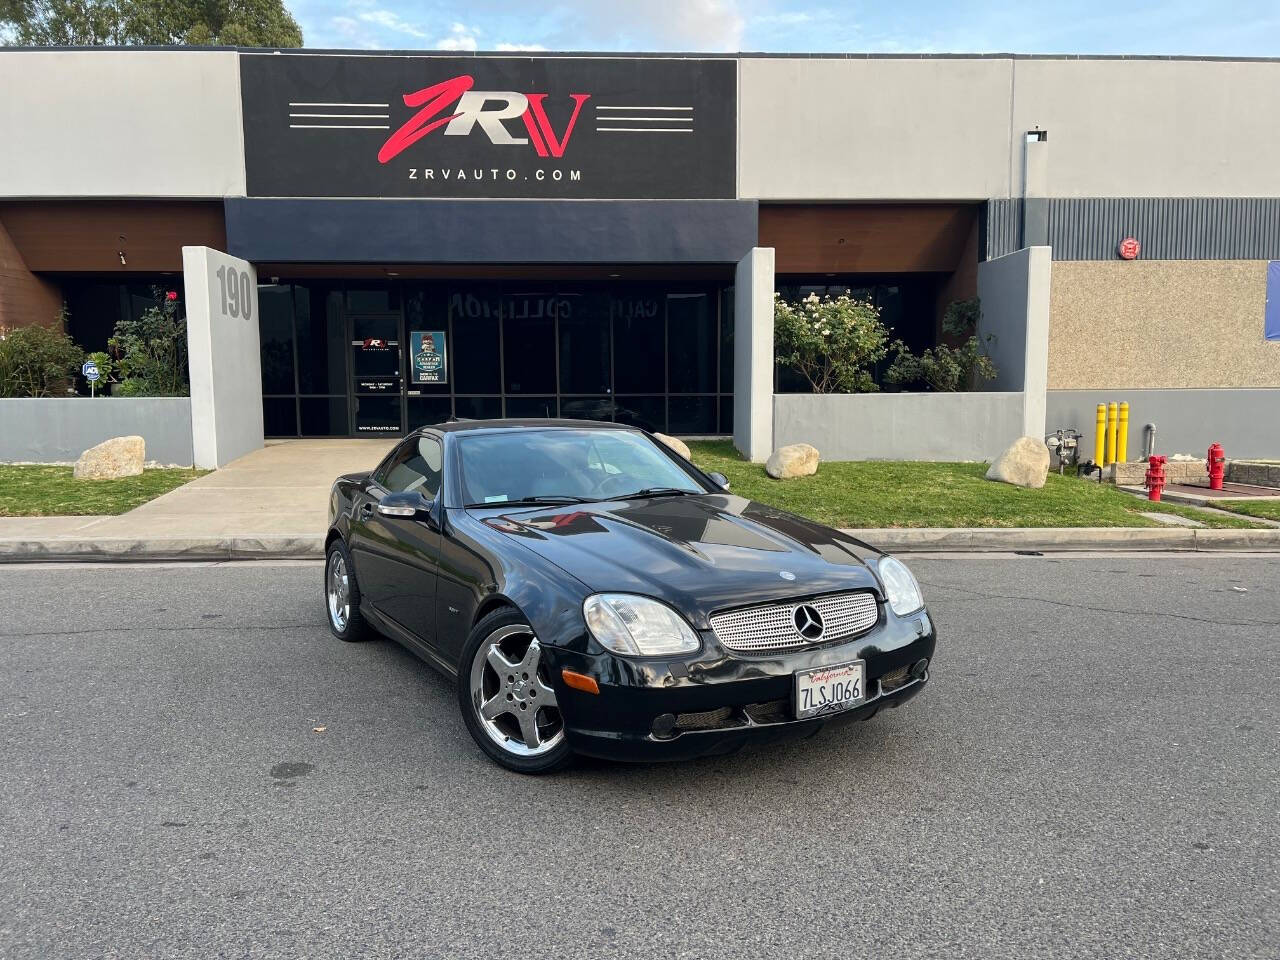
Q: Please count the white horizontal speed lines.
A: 6